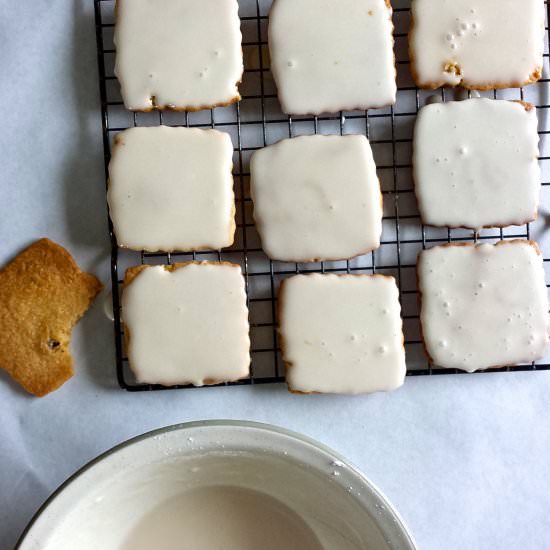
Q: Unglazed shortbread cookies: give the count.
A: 1